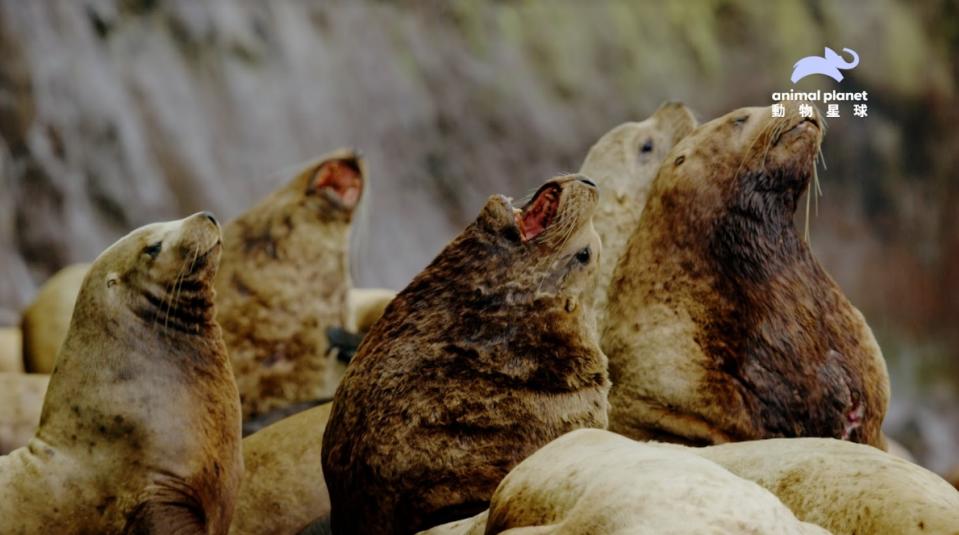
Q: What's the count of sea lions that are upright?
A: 5